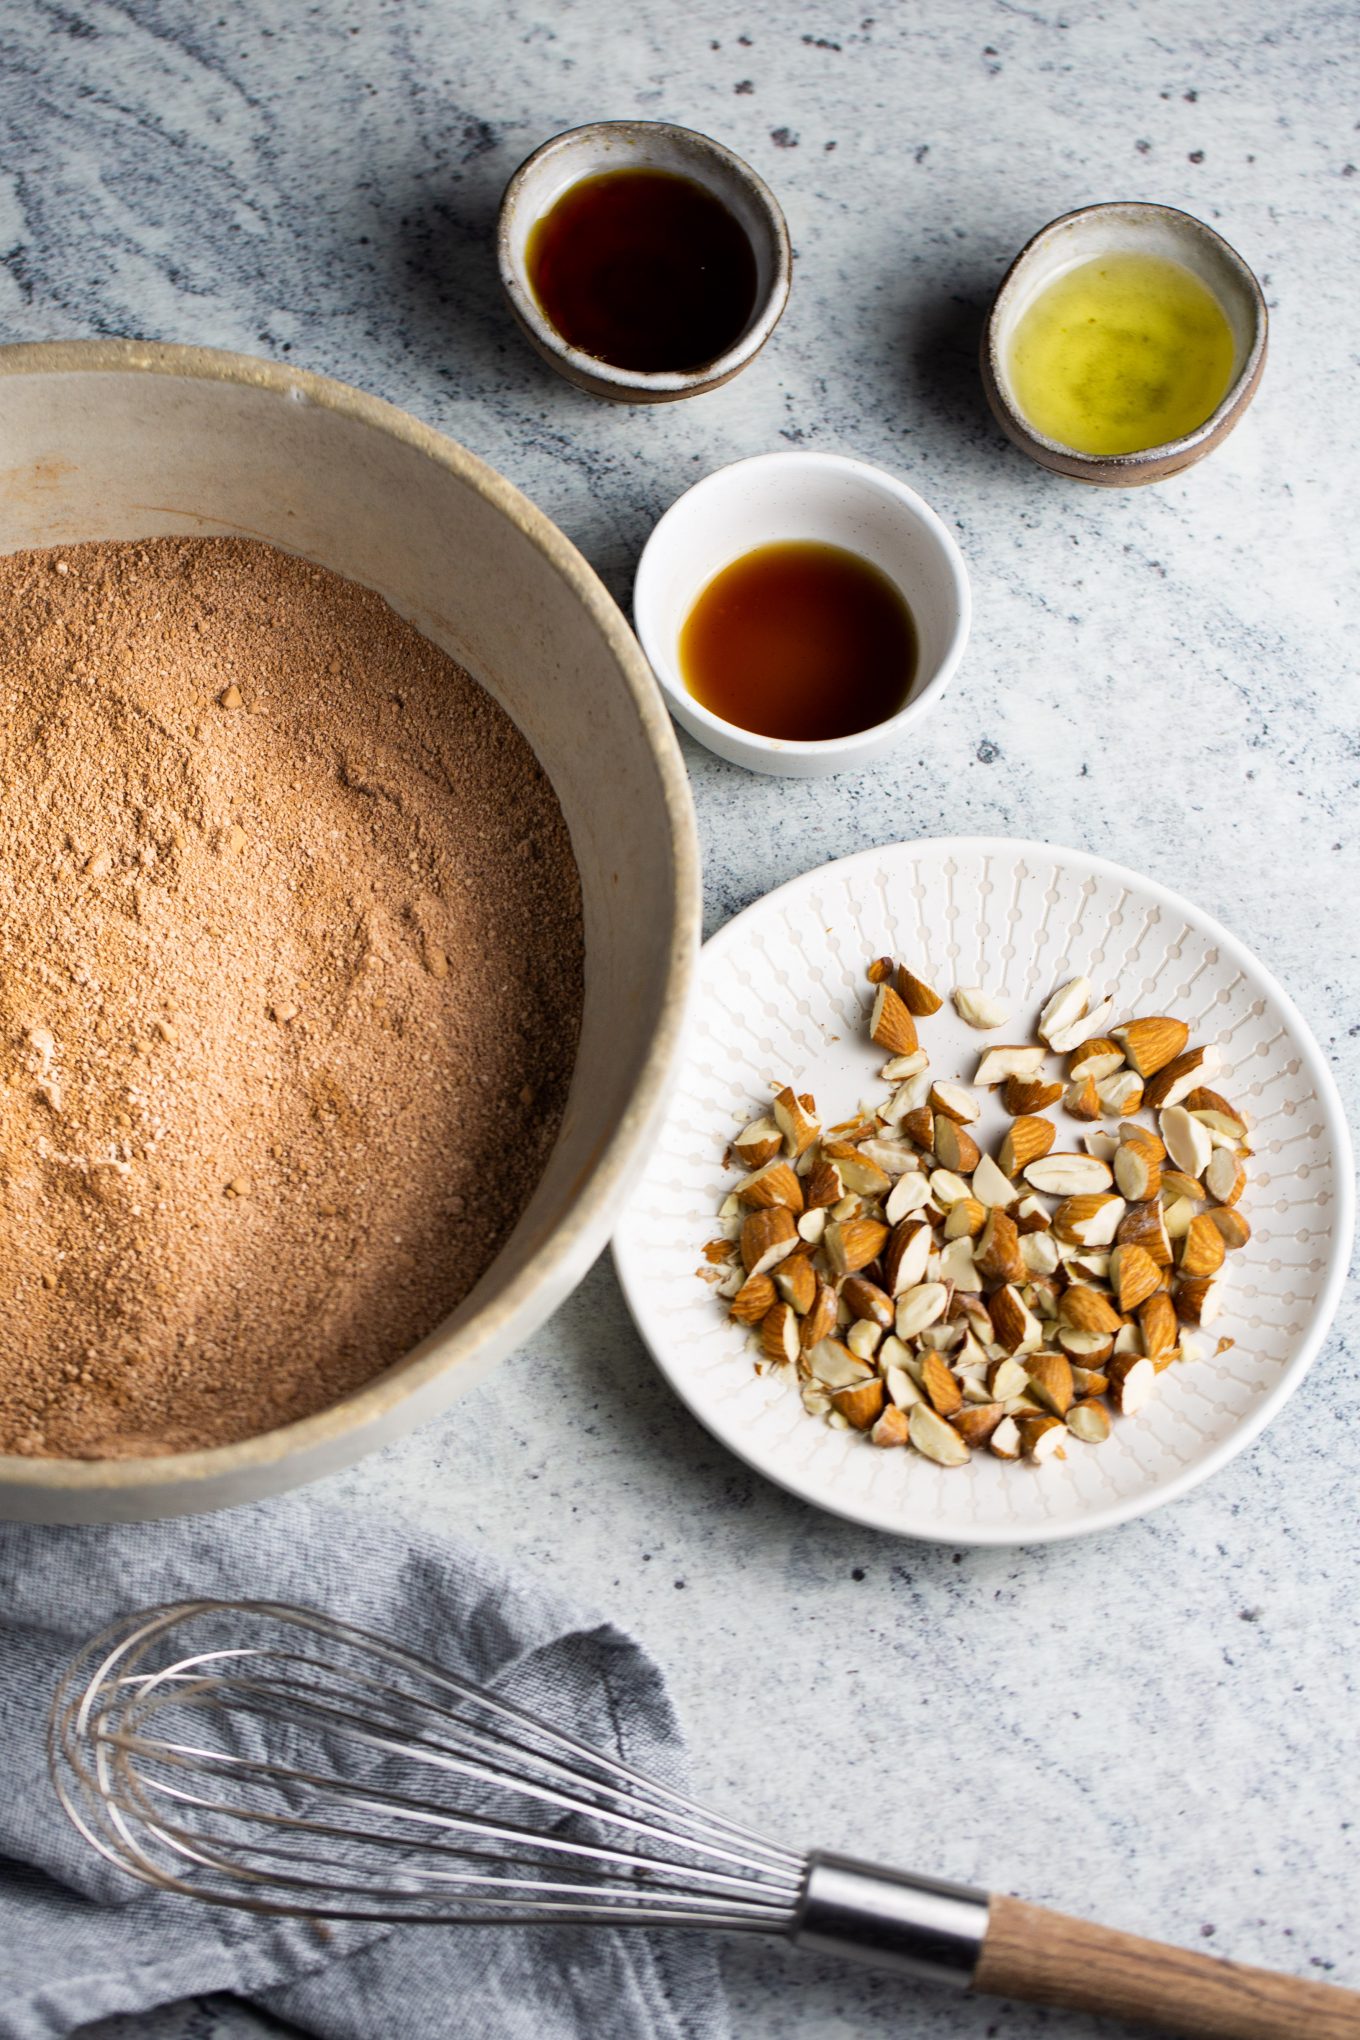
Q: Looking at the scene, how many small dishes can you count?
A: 3